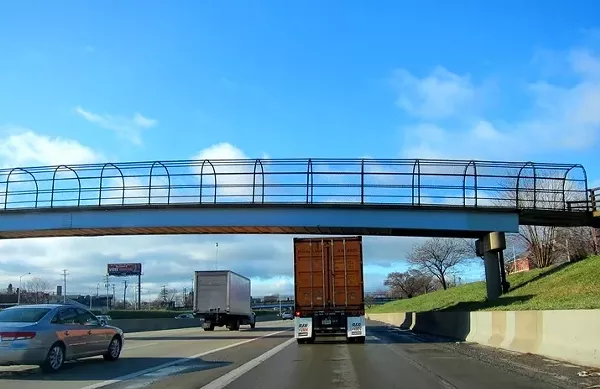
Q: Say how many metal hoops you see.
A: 12